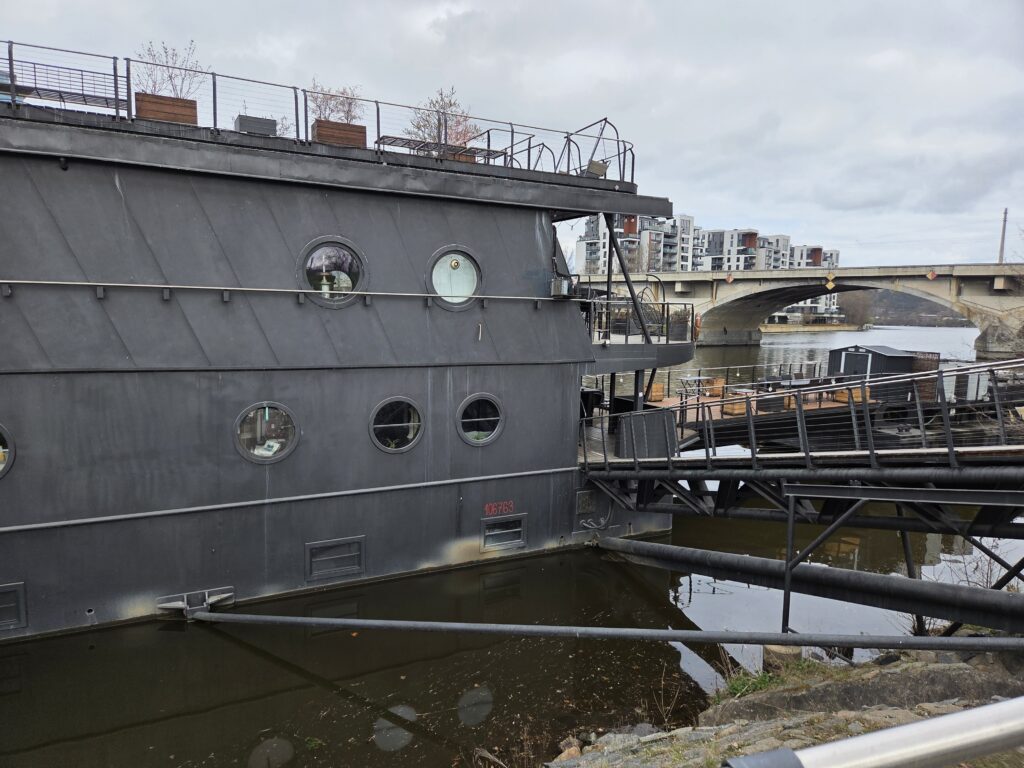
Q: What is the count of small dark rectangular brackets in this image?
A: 9